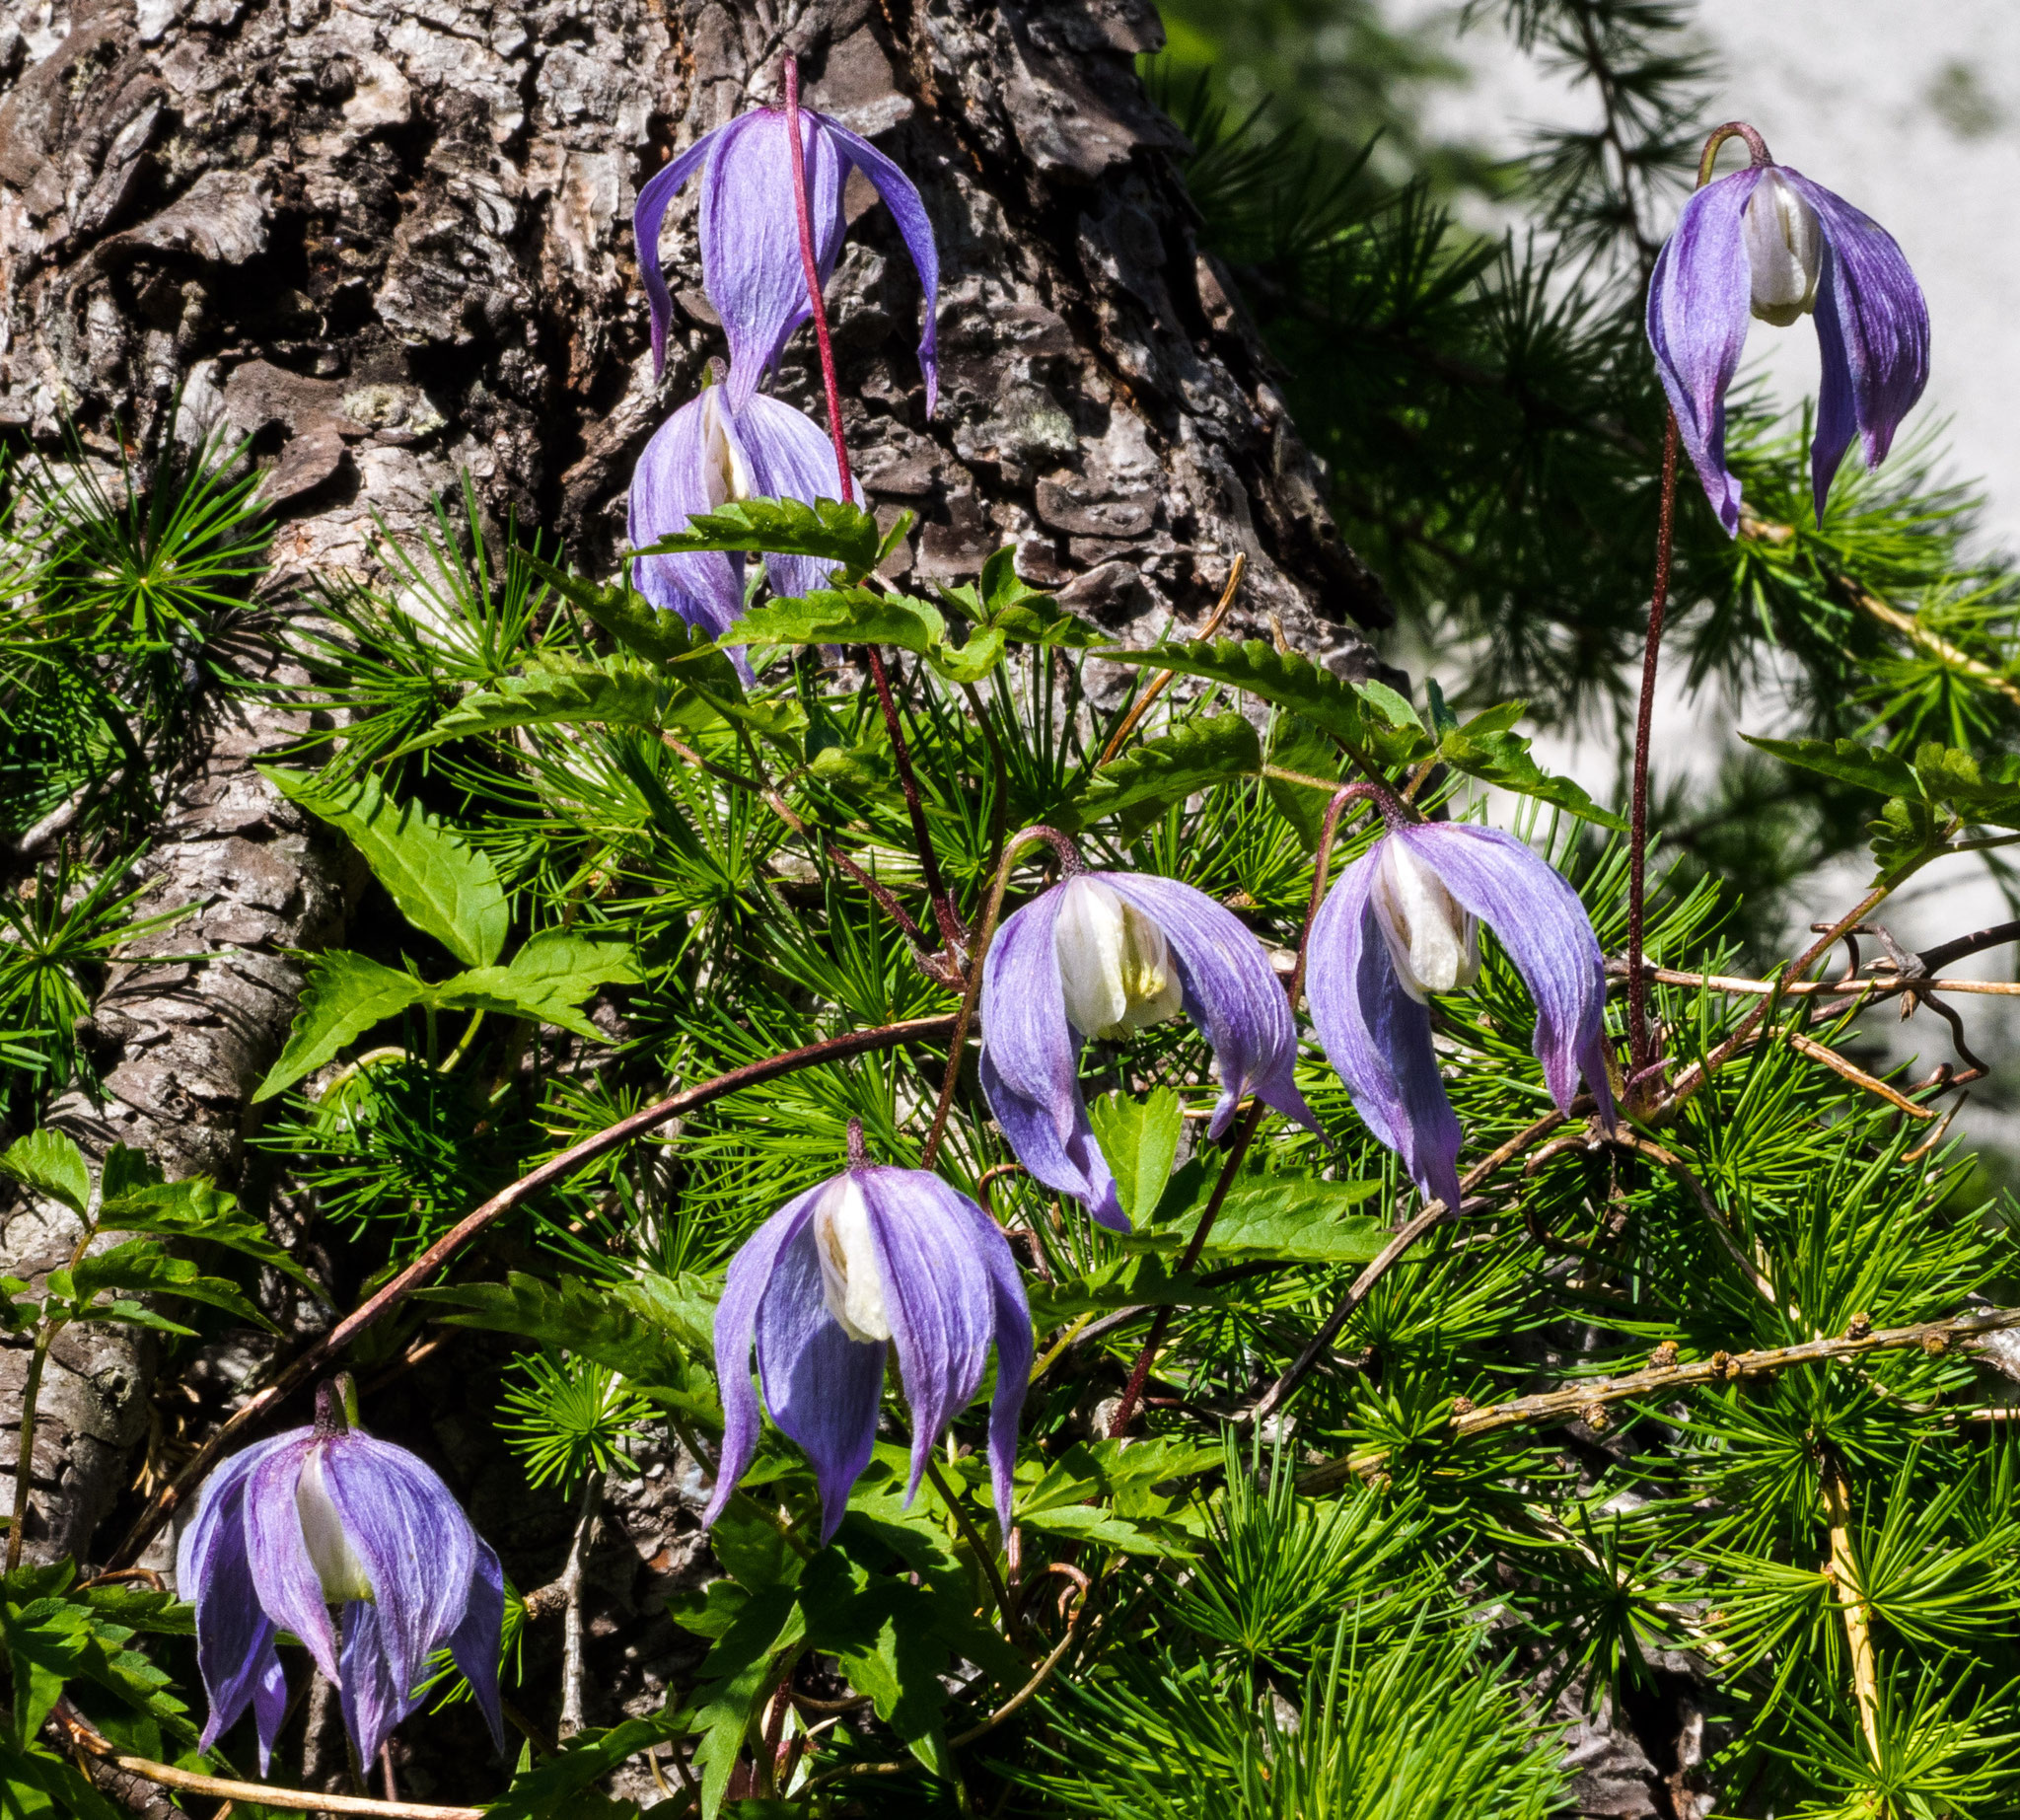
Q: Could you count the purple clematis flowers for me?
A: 7